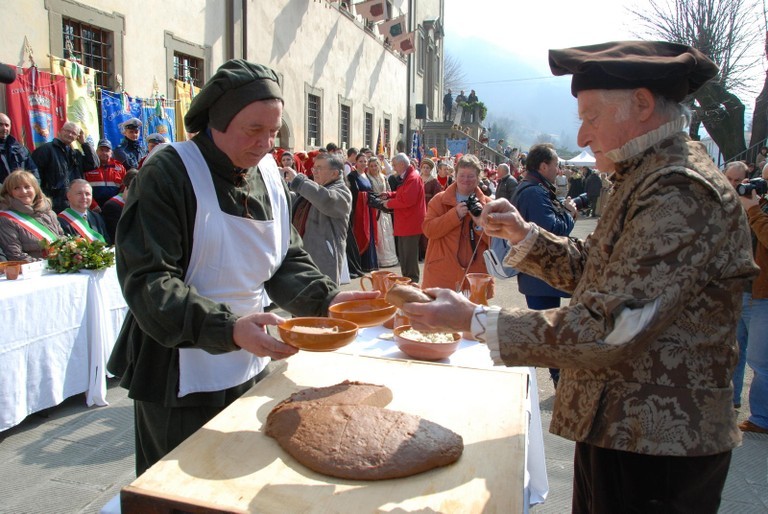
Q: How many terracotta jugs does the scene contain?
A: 3